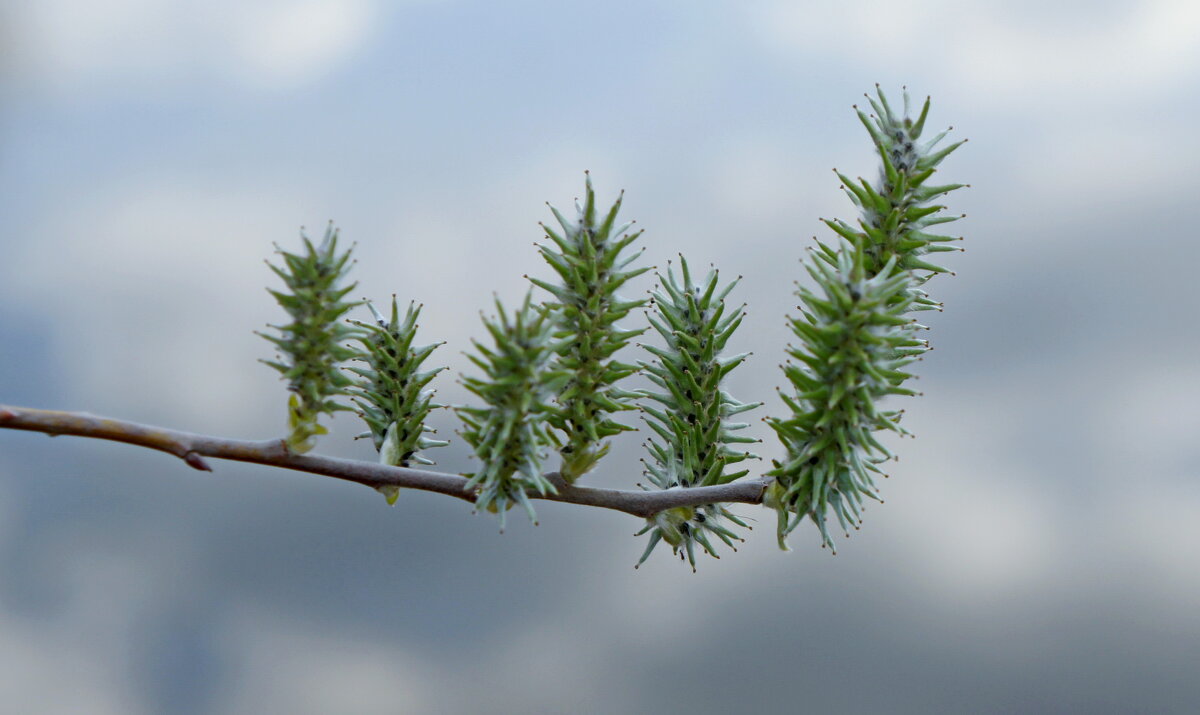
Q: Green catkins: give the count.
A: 7